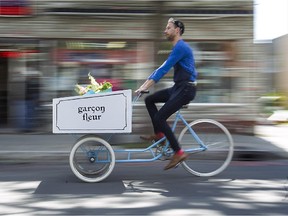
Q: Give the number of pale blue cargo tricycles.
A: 1